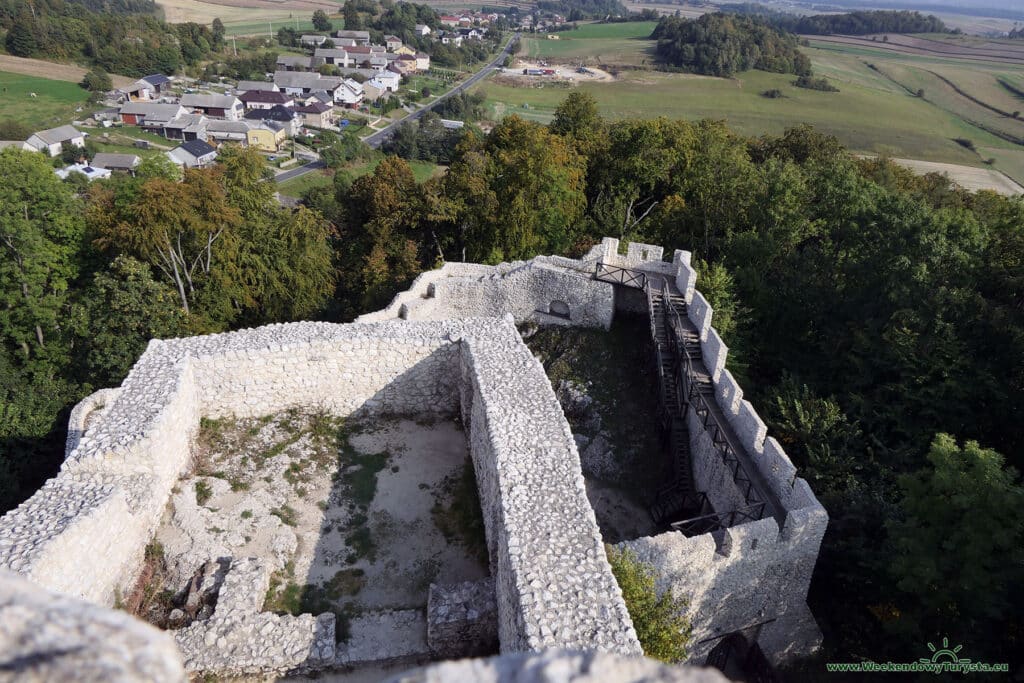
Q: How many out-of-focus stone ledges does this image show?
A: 2